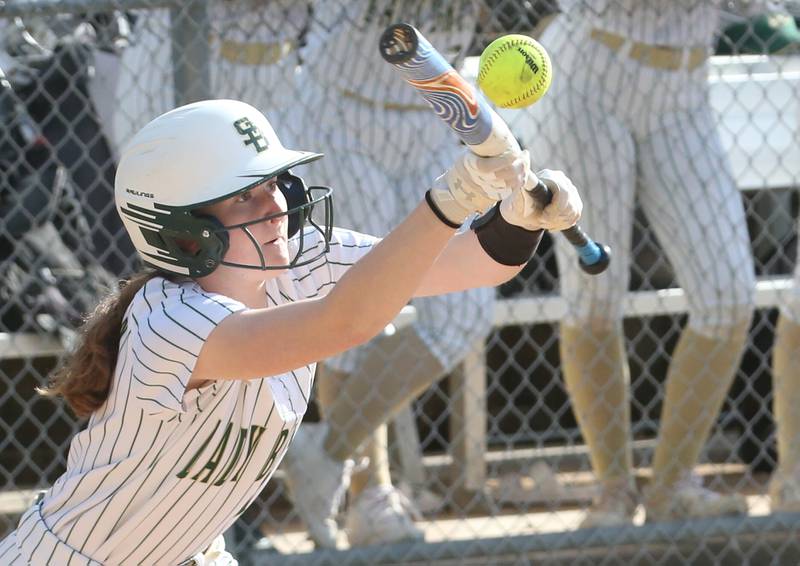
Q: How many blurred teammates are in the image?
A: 4